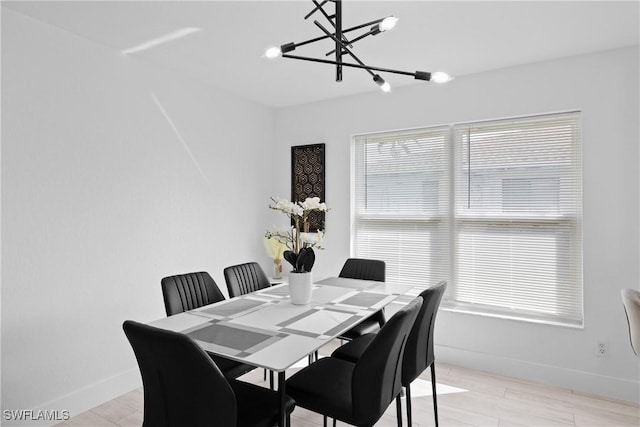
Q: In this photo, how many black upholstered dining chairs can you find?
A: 6